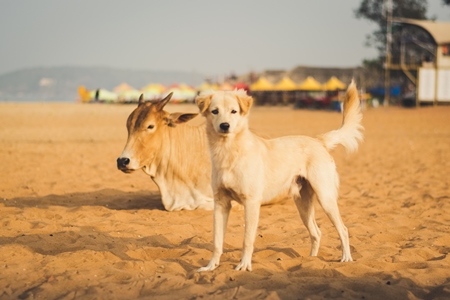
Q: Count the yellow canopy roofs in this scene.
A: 4